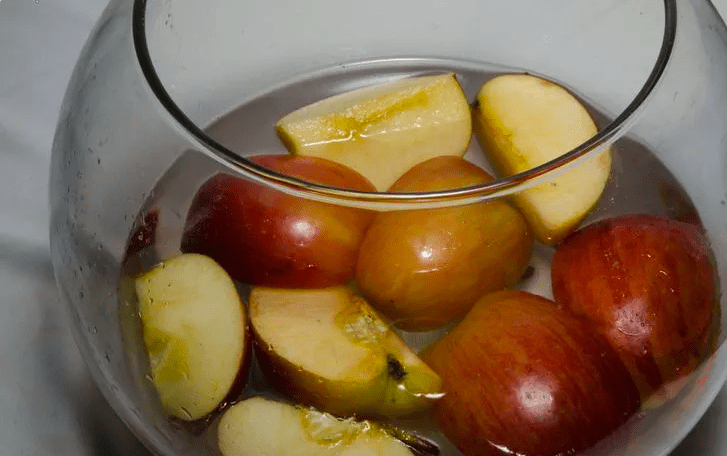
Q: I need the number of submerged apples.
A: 9